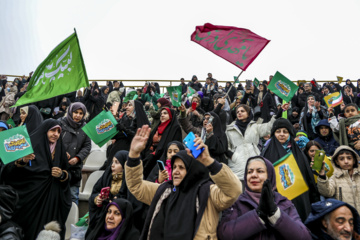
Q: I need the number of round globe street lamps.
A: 0